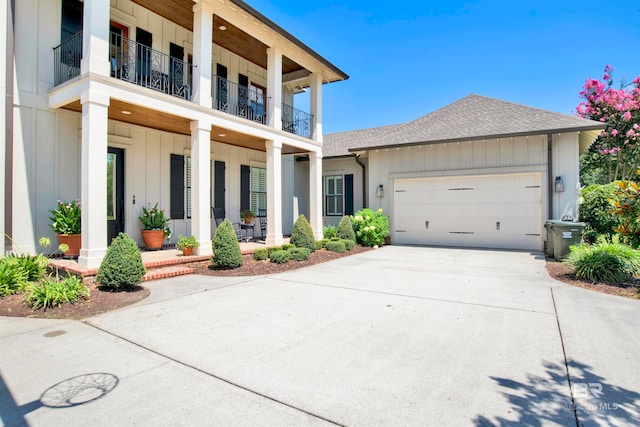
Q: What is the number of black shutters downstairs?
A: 4